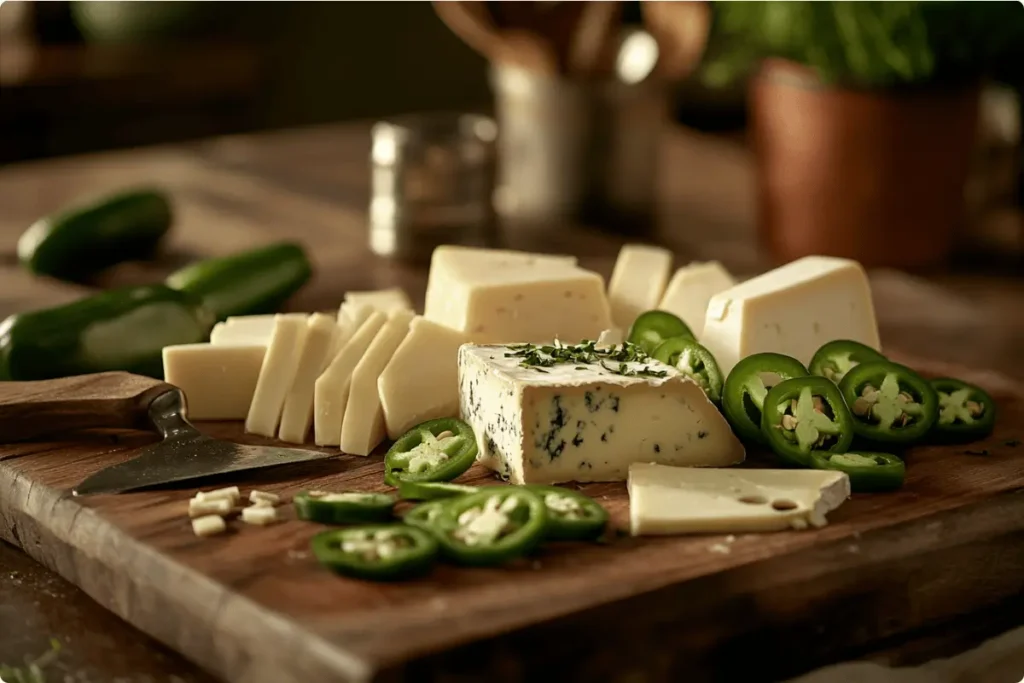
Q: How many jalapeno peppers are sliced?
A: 15